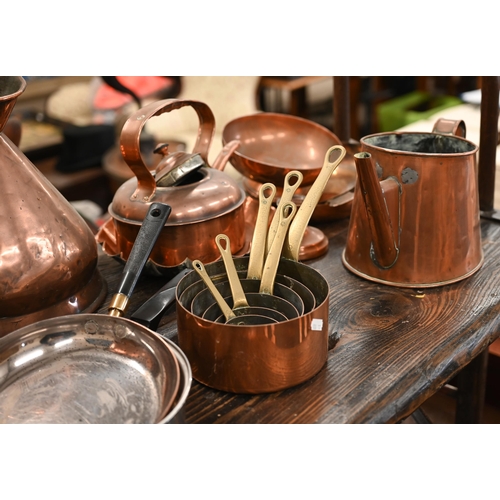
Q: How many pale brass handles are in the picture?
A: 6